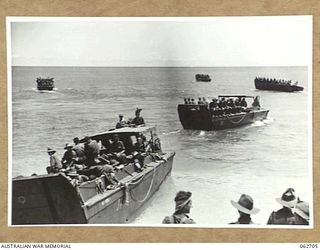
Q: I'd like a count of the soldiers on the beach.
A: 4